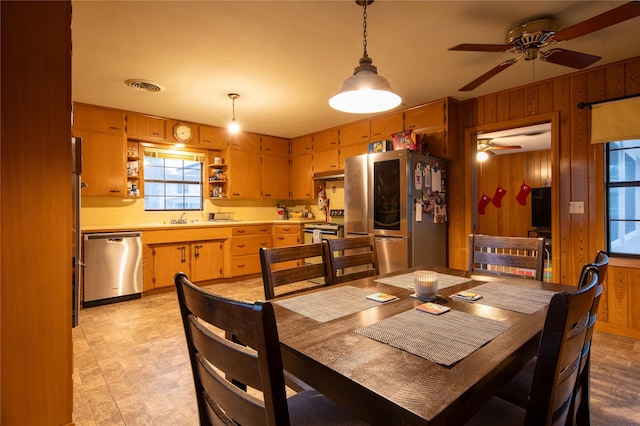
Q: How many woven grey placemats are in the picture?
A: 4